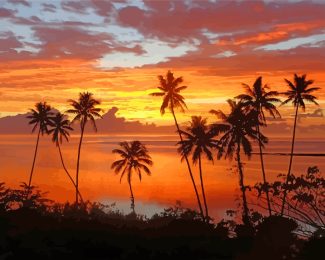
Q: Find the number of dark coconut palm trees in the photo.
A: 9